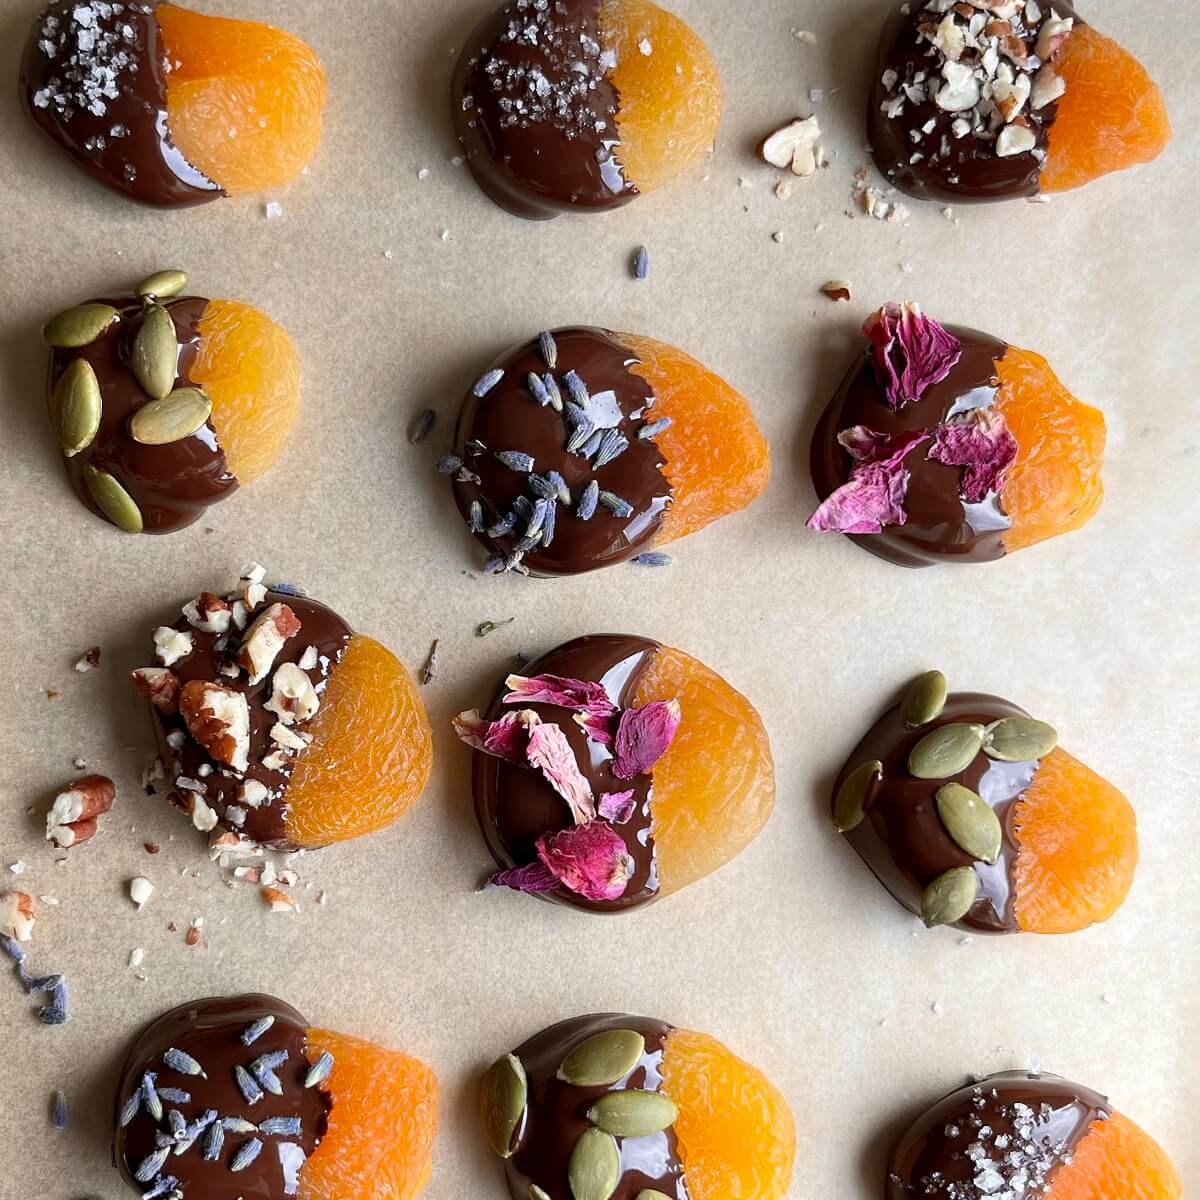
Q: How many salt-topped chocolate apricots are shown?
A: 3